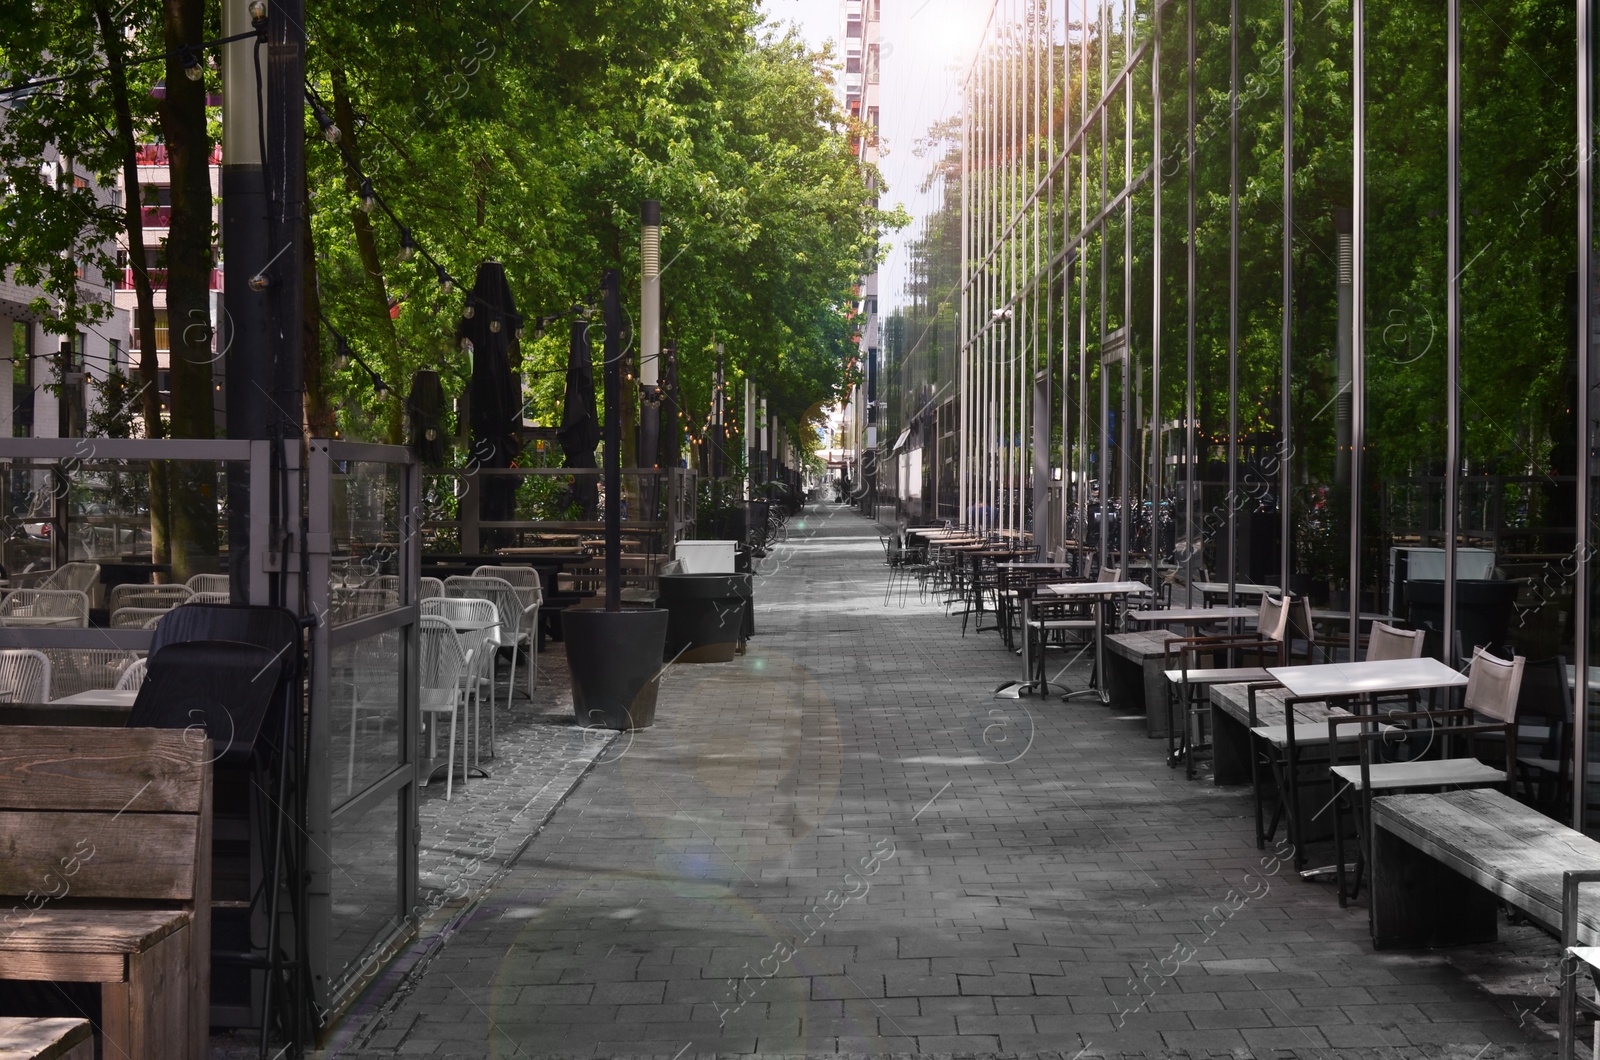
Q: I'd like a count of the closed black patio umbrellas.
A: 3